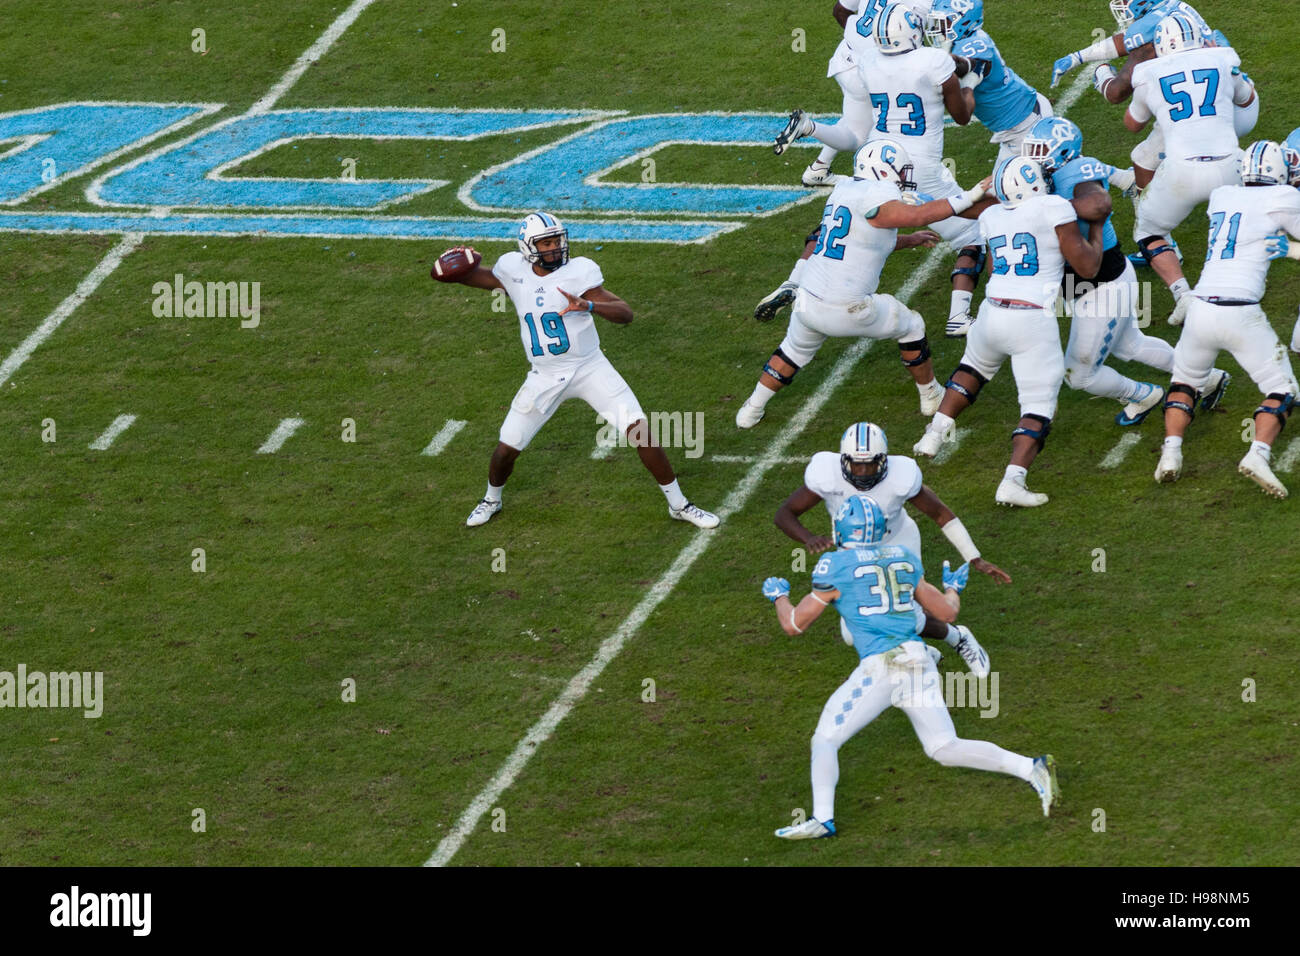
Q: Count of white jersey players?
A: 8